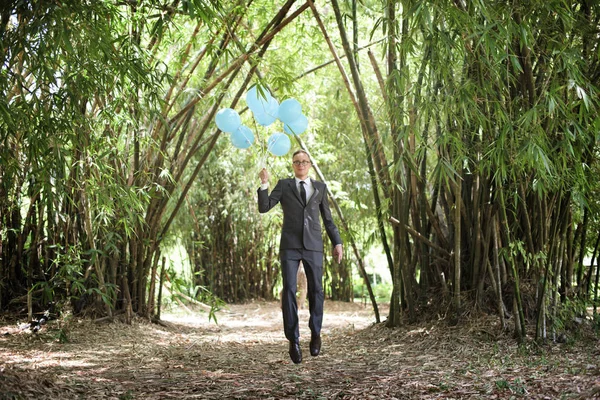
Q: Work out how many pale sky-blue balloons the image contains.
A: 7